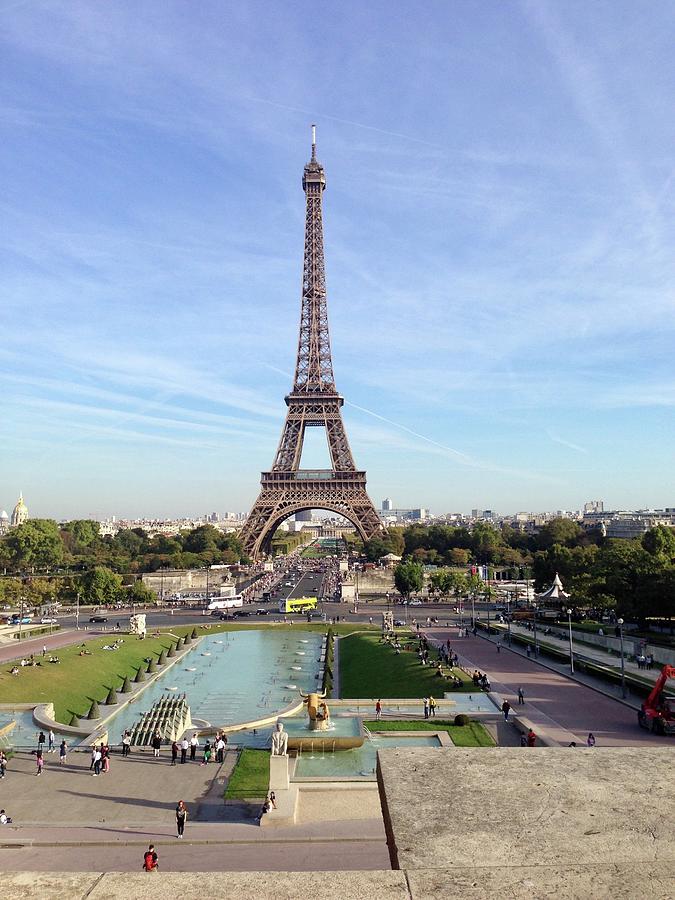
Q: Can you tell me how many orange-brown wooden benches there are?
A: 0